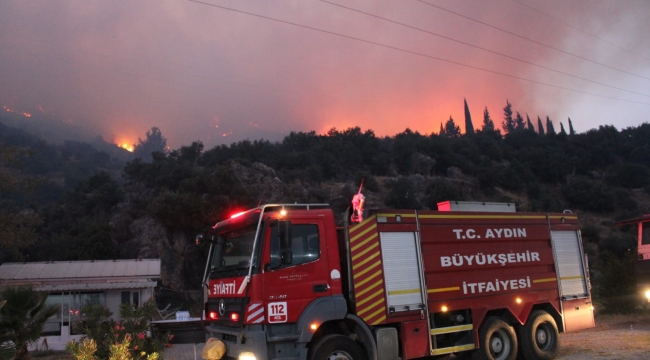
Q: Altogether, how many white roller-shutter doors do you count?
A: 2